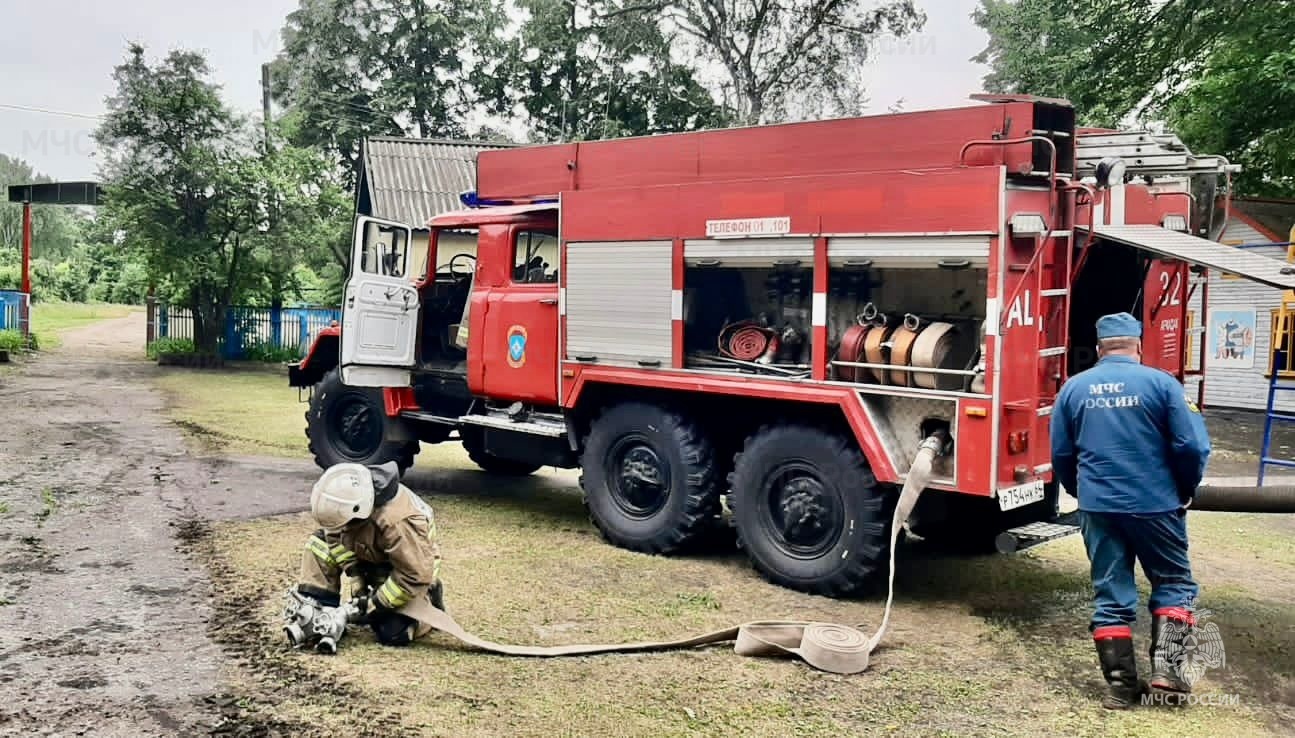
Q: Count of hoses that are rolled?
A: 6